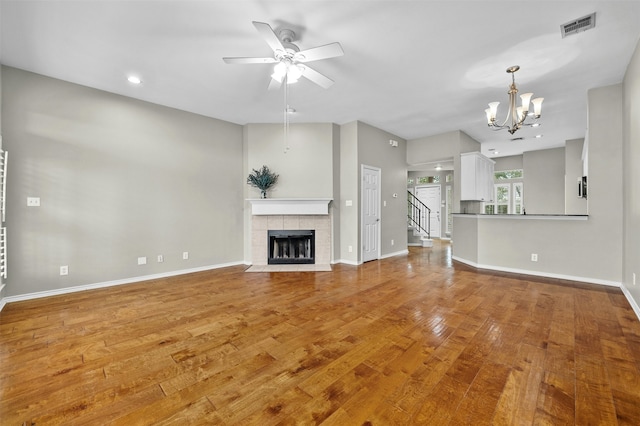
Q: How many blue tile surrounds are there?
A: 0